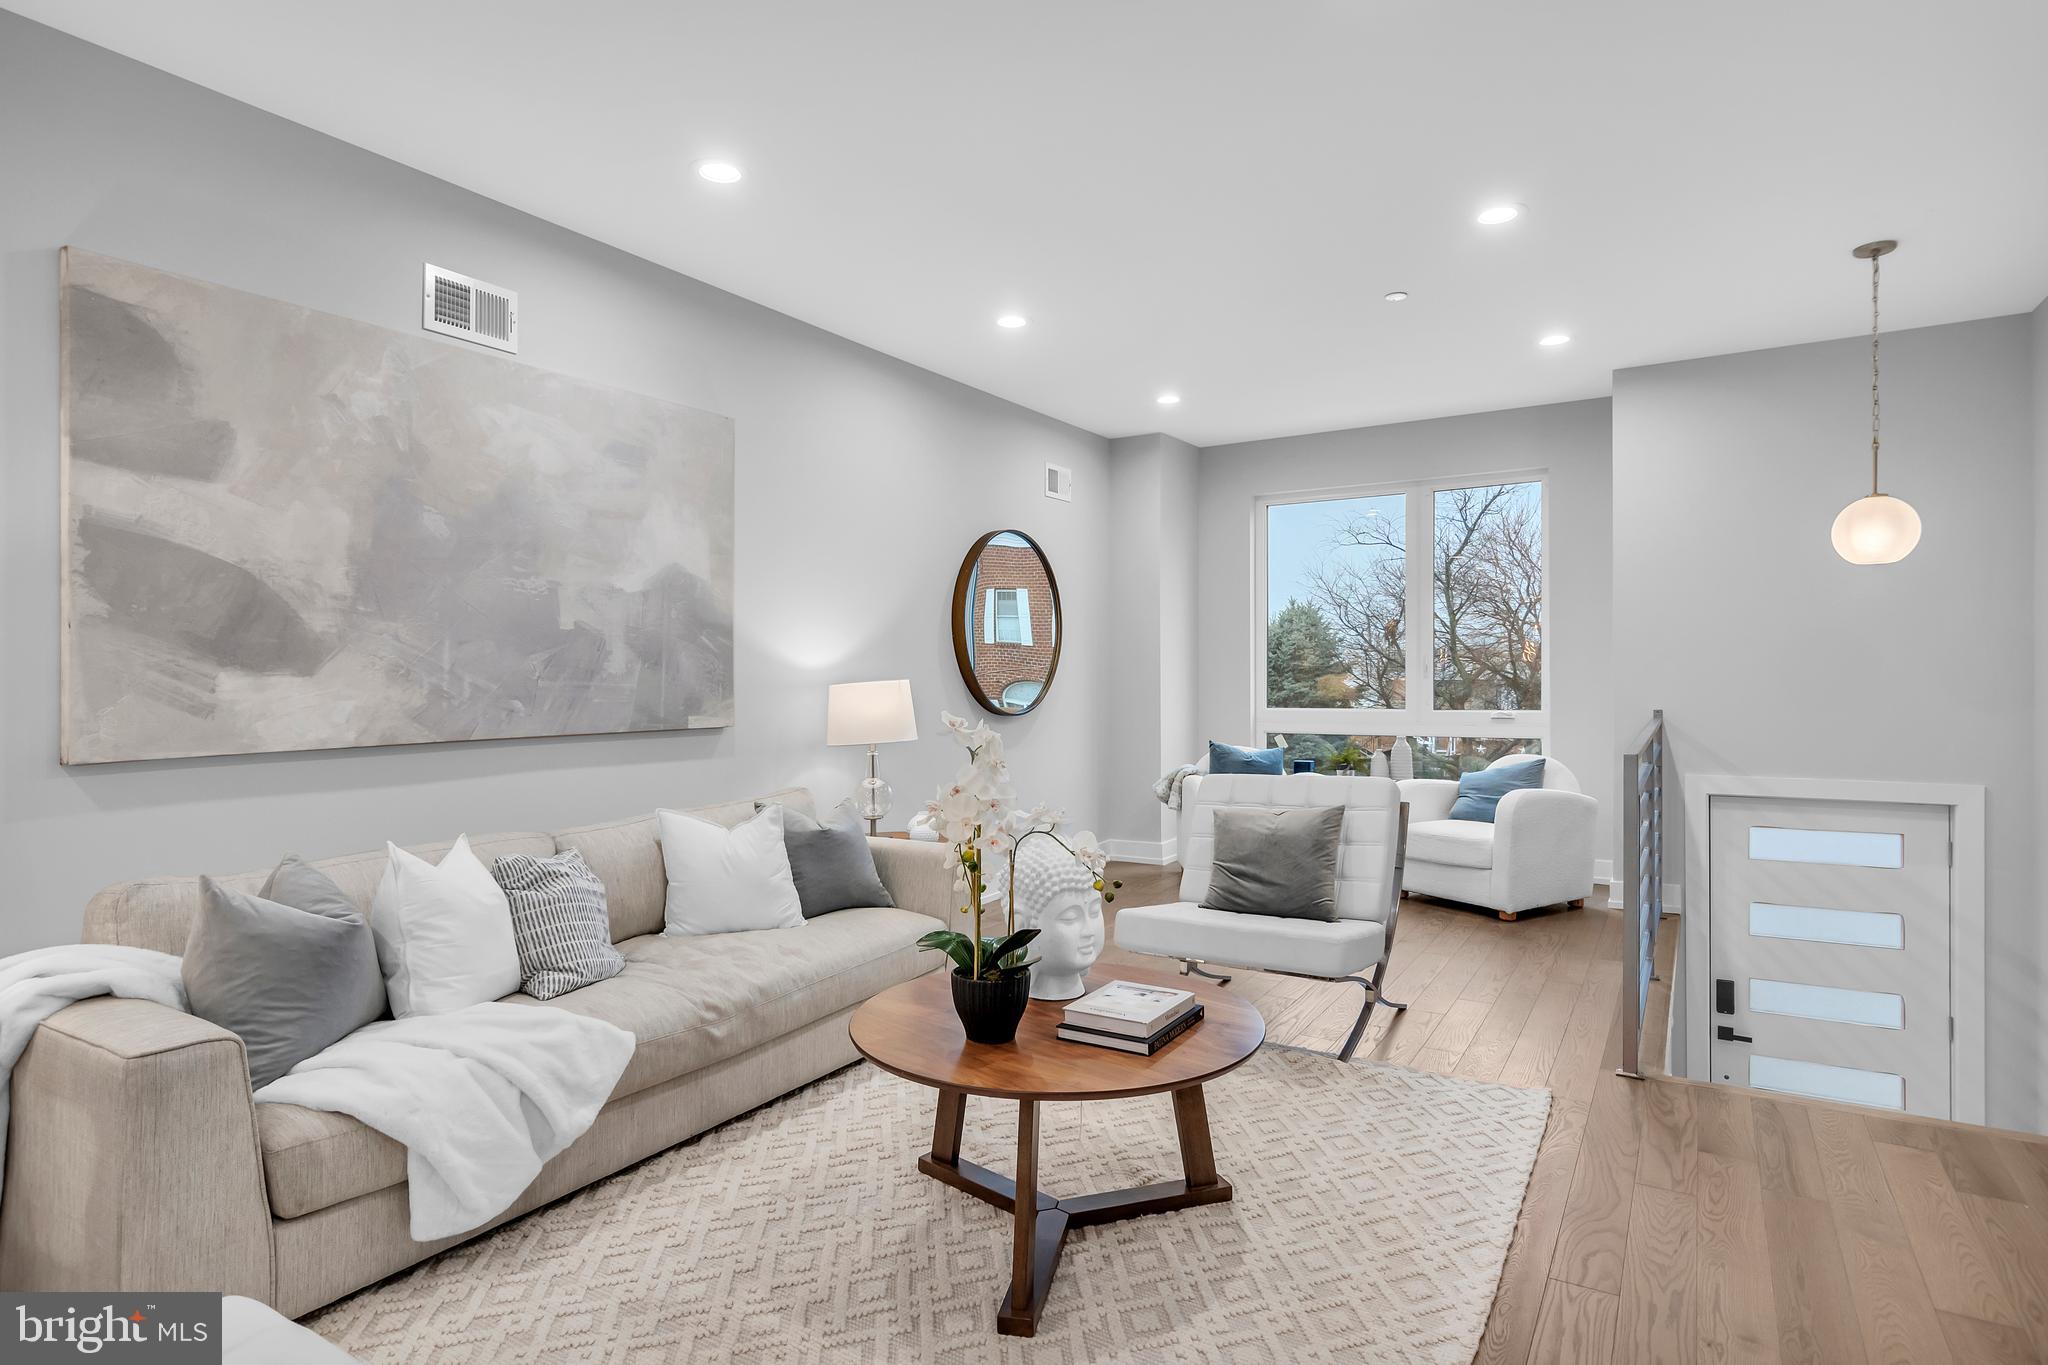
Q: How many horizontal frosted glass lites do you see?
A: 4